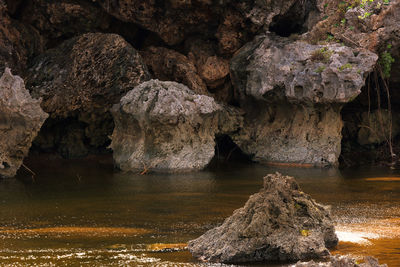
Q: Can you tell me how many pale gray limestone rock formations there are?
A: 4